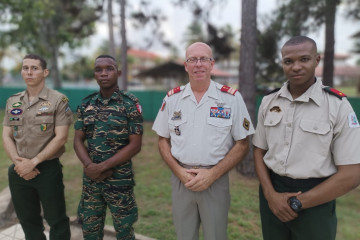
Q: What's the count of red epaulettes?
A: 3